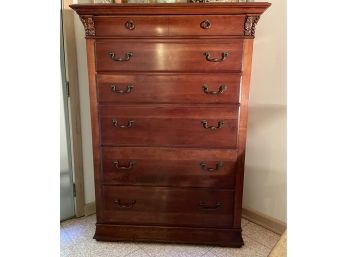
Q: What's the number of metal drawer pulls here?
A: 12